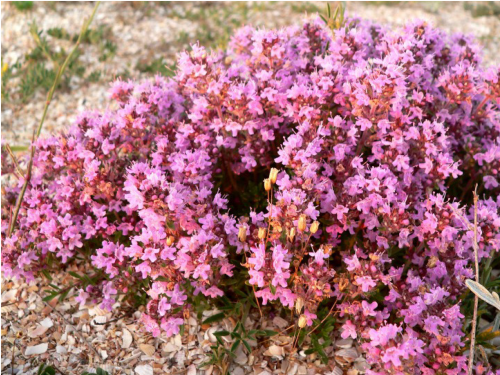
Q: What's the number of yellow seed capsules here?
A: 9